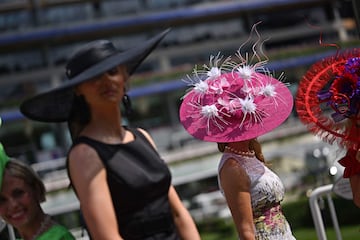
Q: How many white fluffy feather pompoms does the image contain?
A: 6